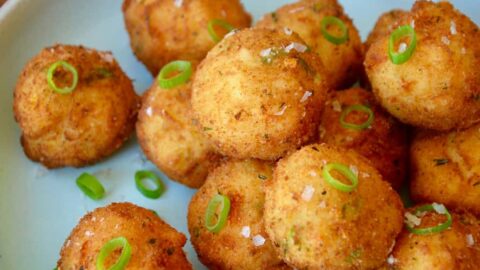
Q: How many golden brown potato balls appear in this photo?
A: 13